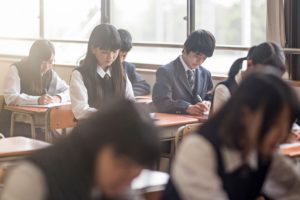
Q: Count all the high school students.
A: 7